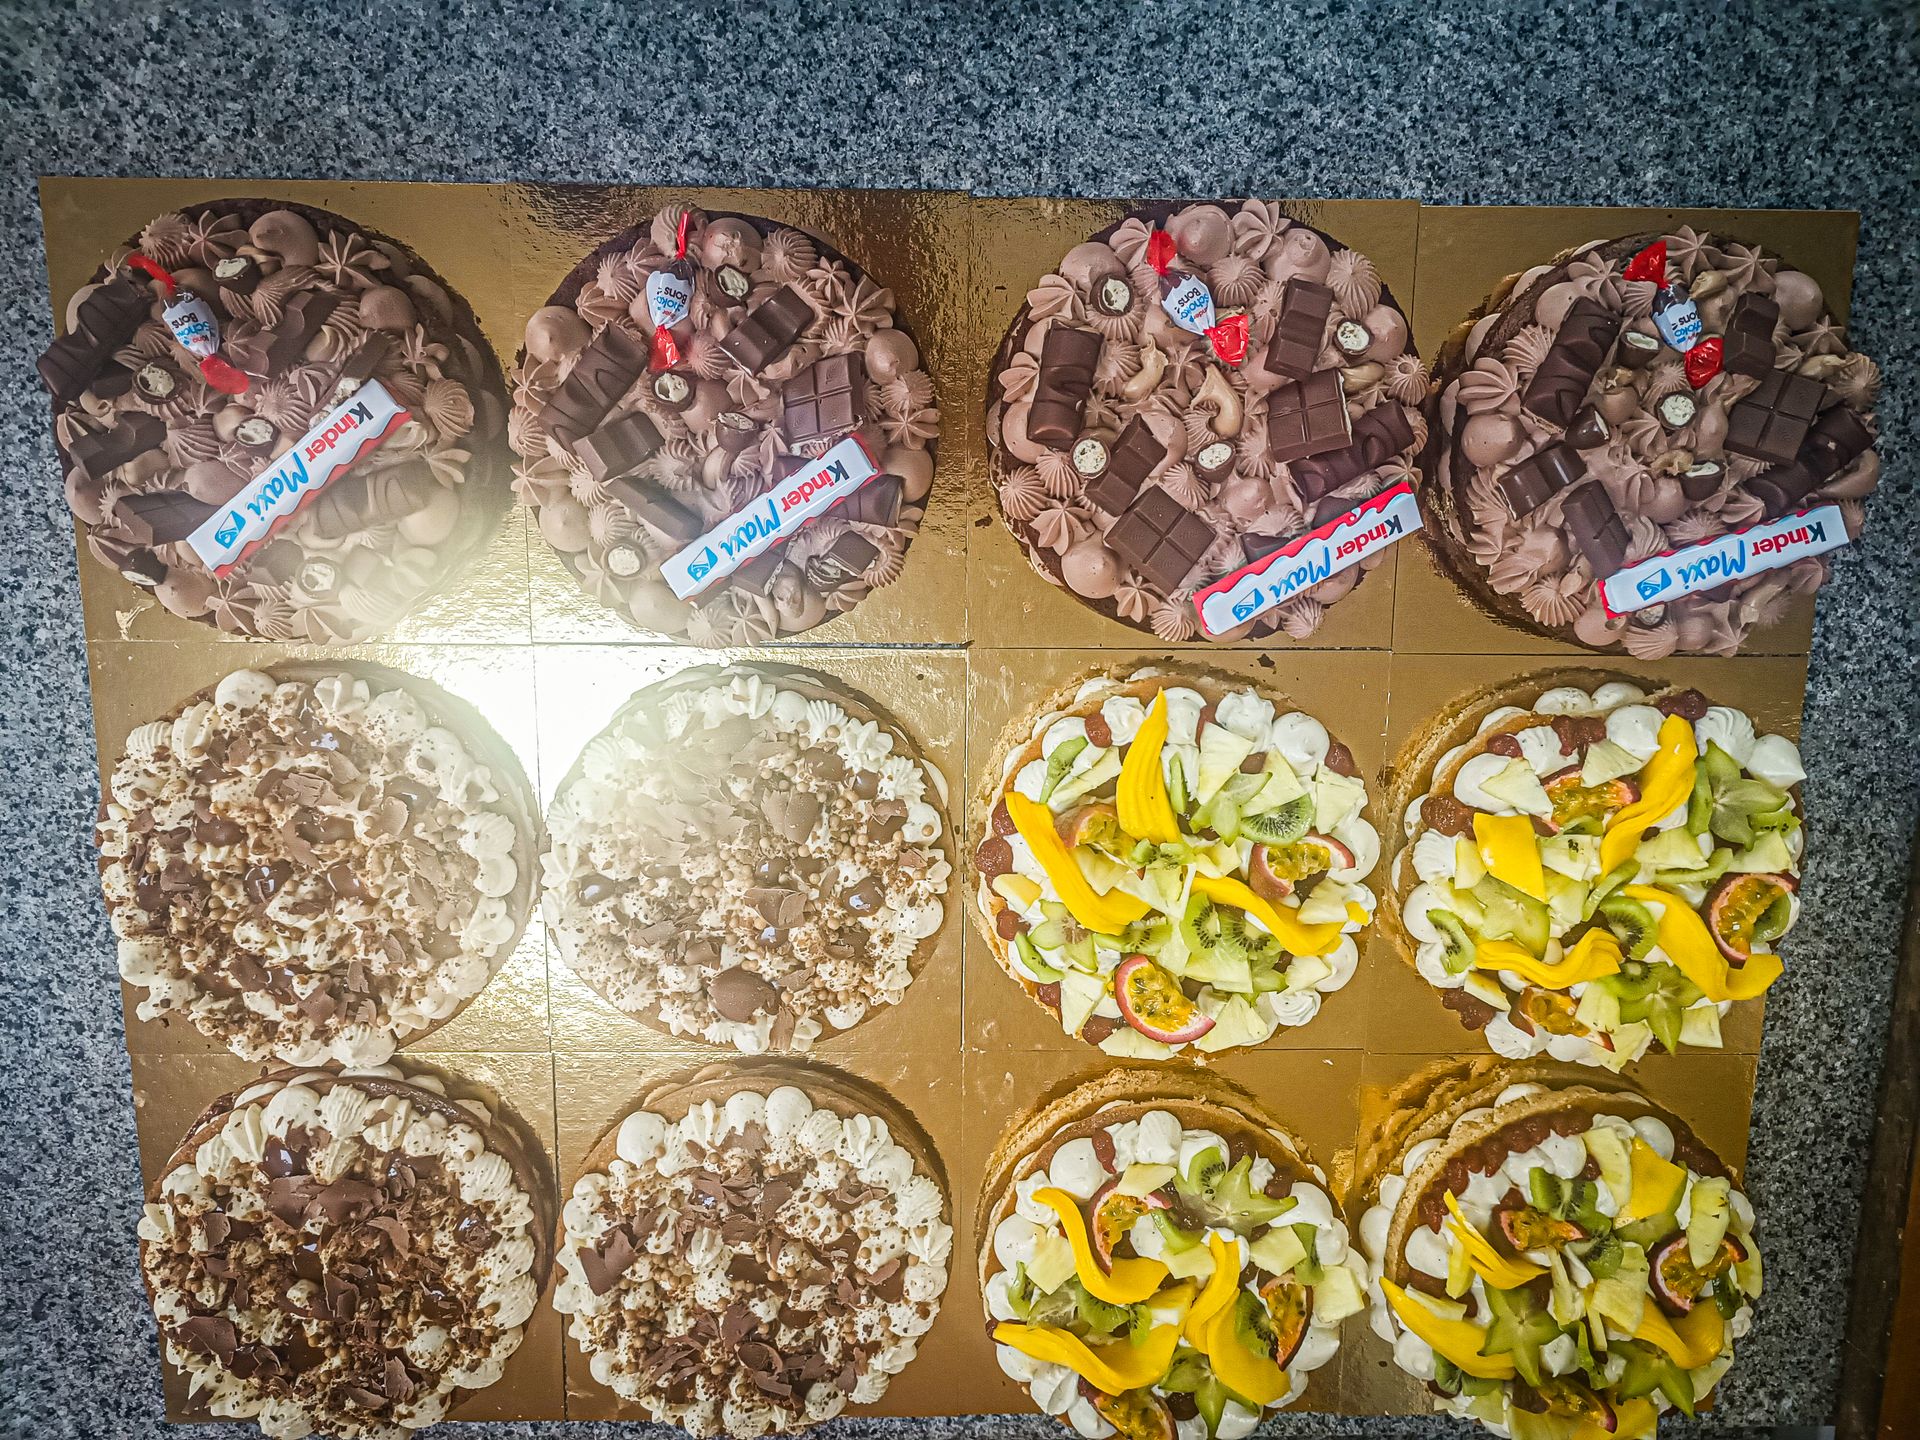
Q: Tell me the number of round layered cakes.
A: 12